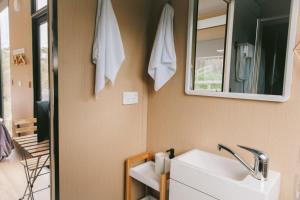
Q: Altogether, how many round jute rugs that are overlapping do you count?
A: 0